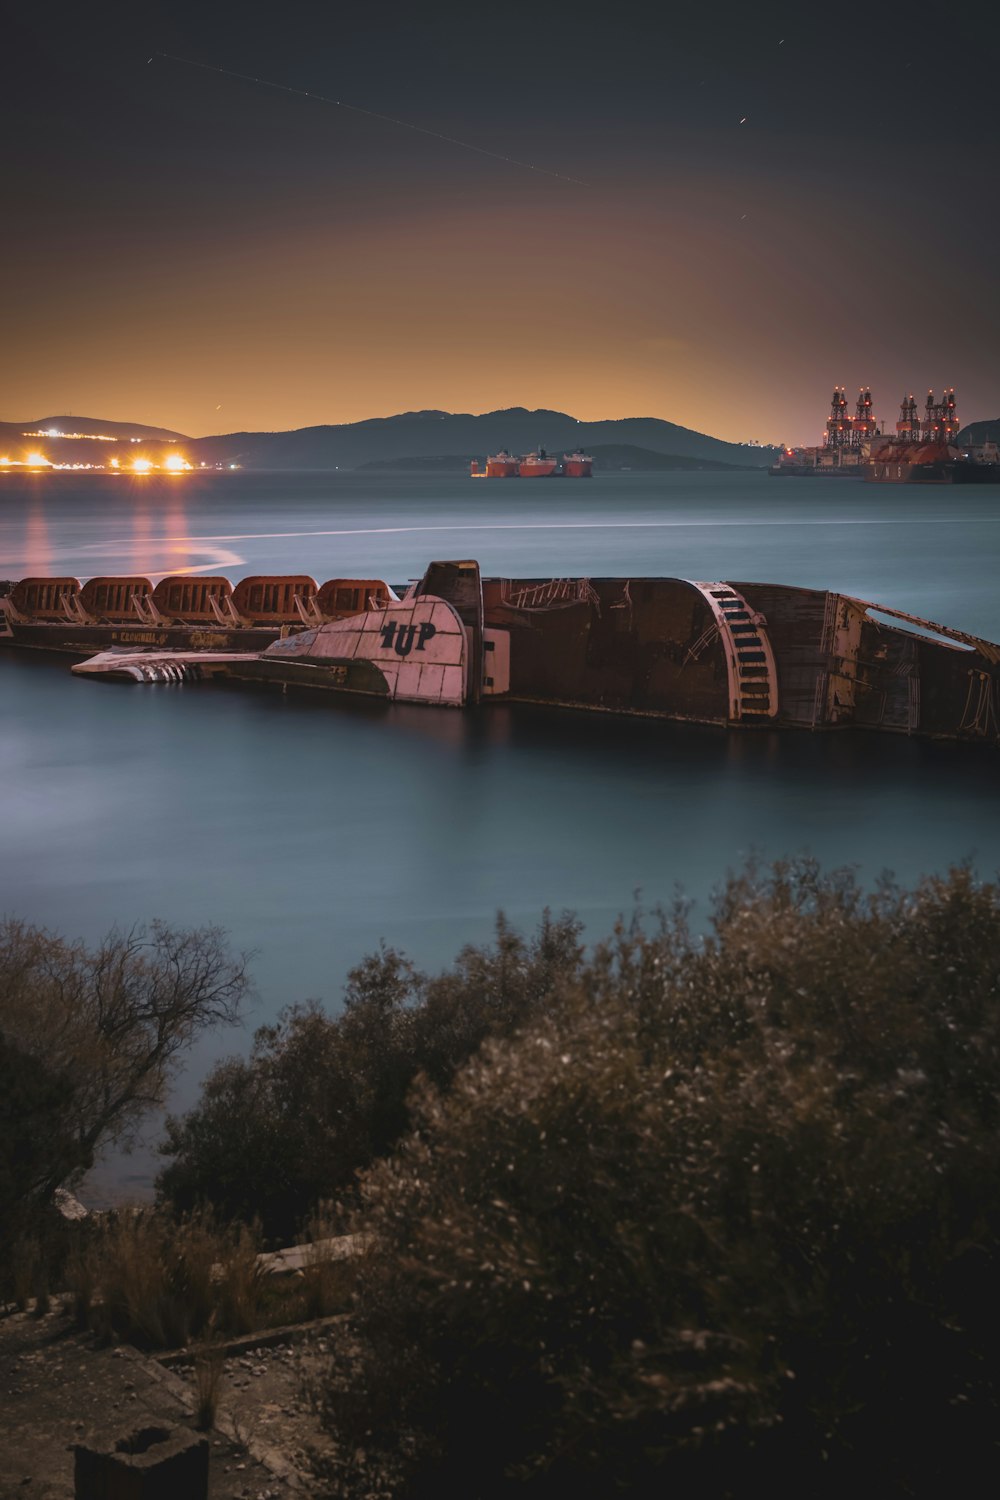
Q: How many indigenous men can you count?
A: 0